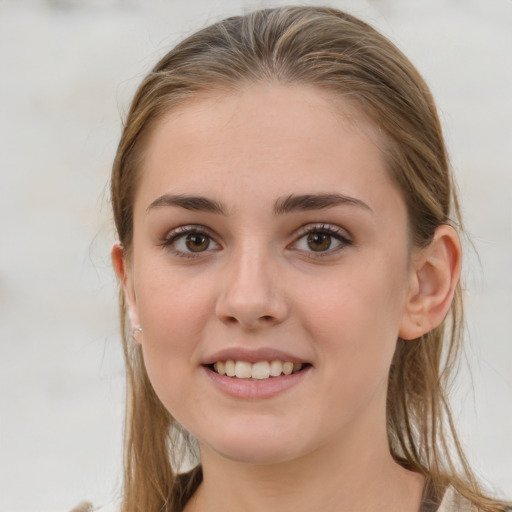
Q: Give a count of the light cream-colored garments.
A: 1